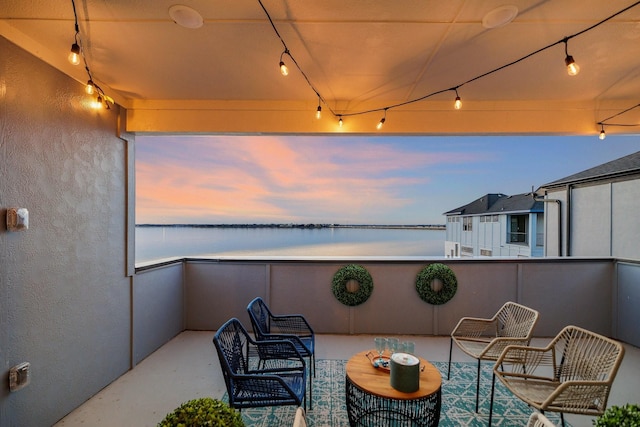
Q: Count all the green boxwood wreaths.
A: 2